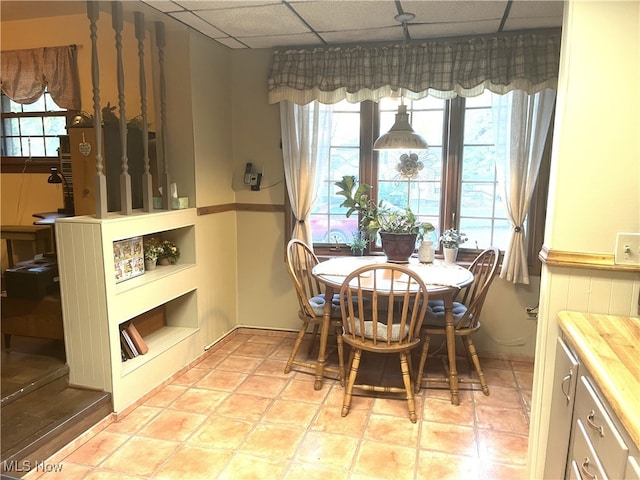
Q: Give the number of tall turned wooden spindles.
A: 4